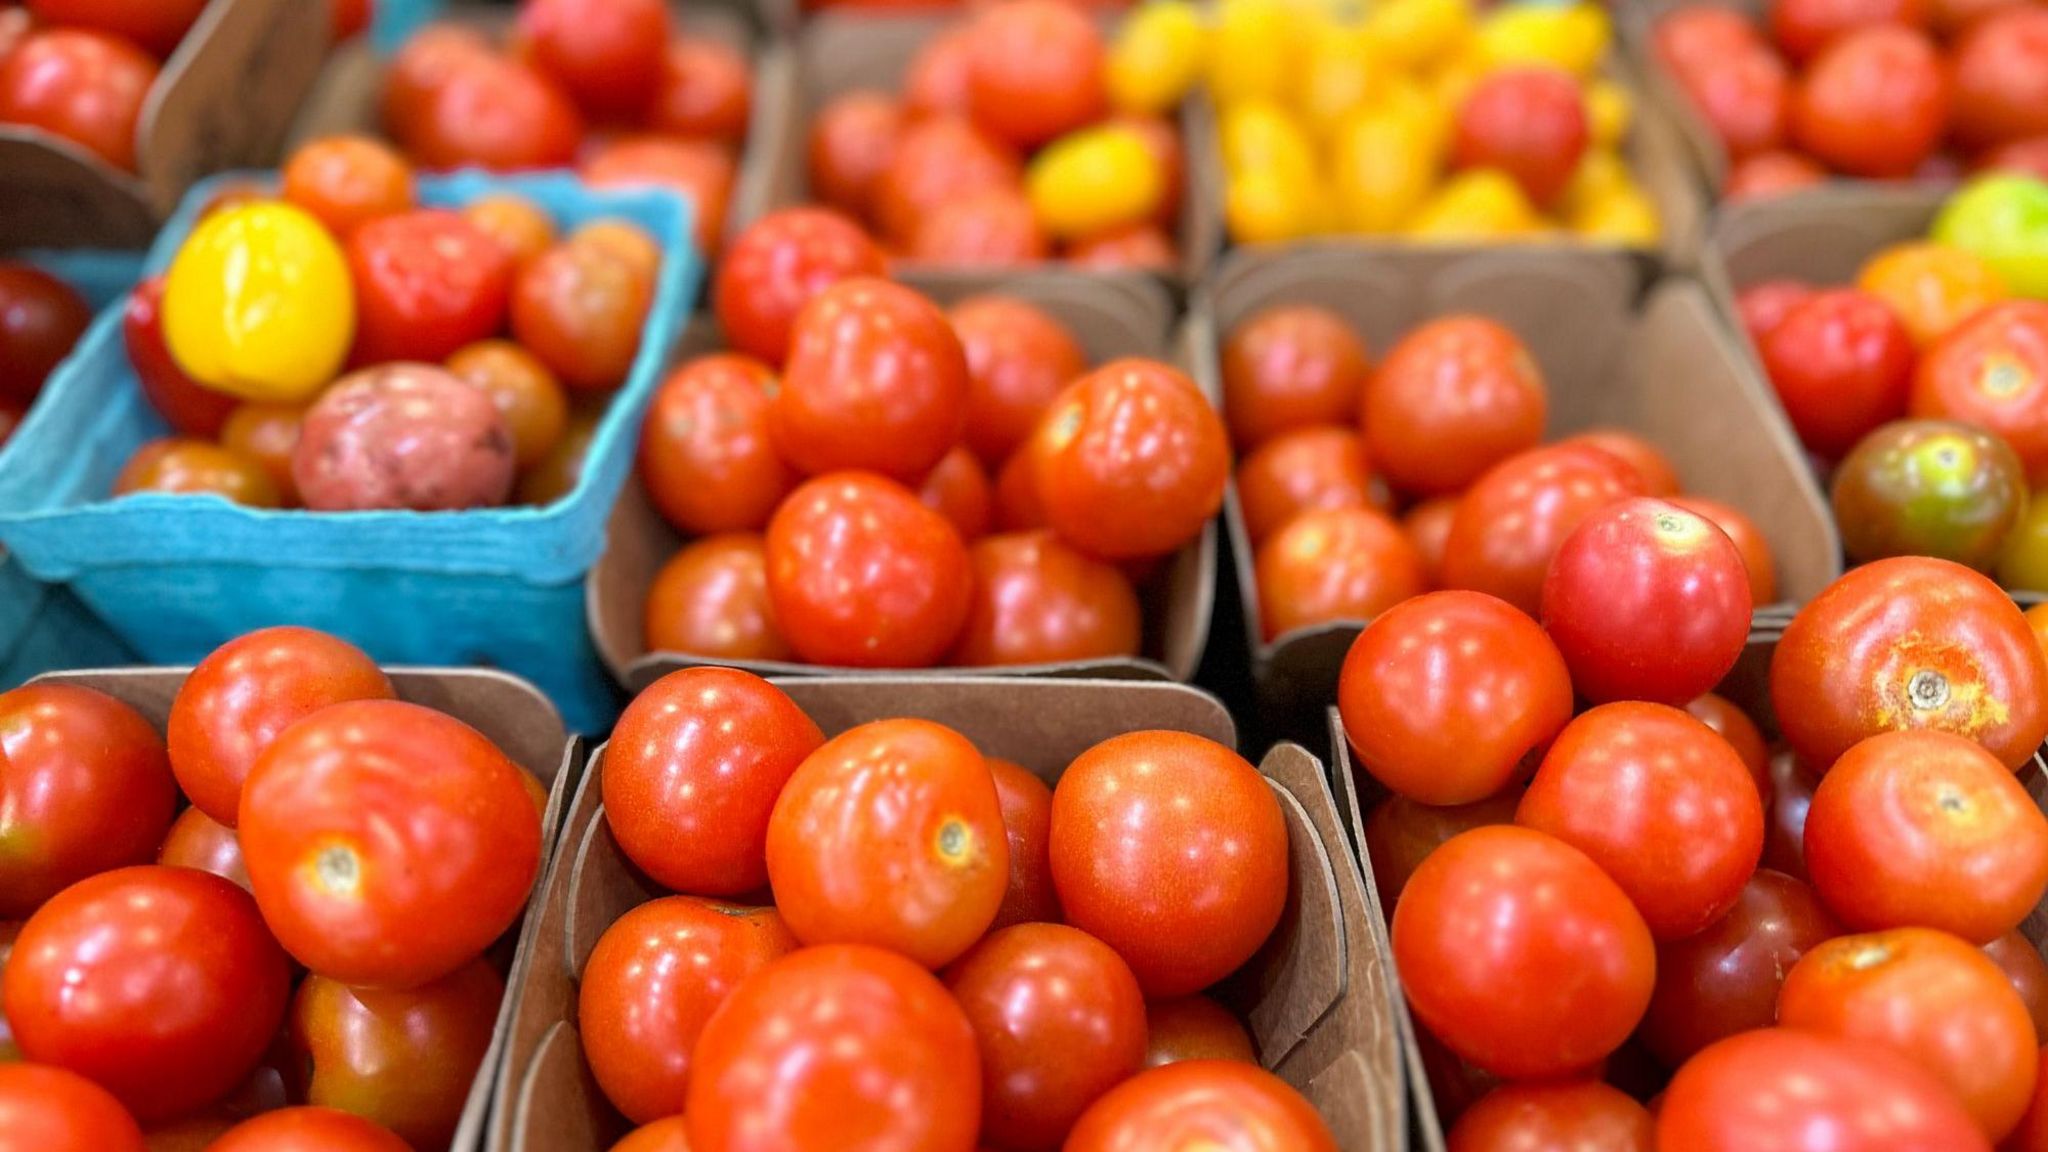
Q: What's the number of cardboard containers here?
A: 11